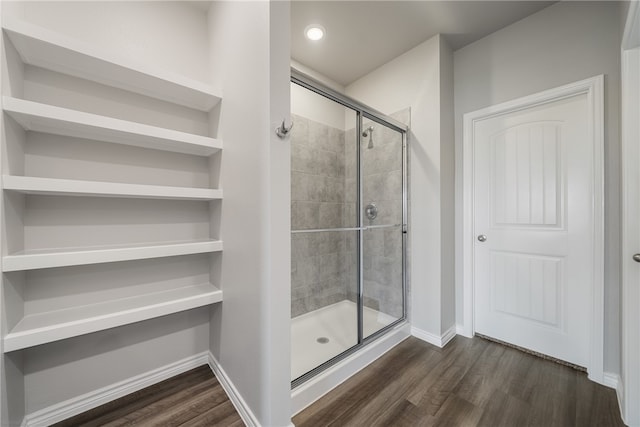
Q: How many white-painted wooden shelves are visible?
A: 5